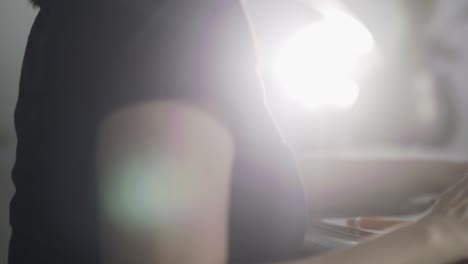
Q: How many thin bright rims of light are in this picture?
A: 1